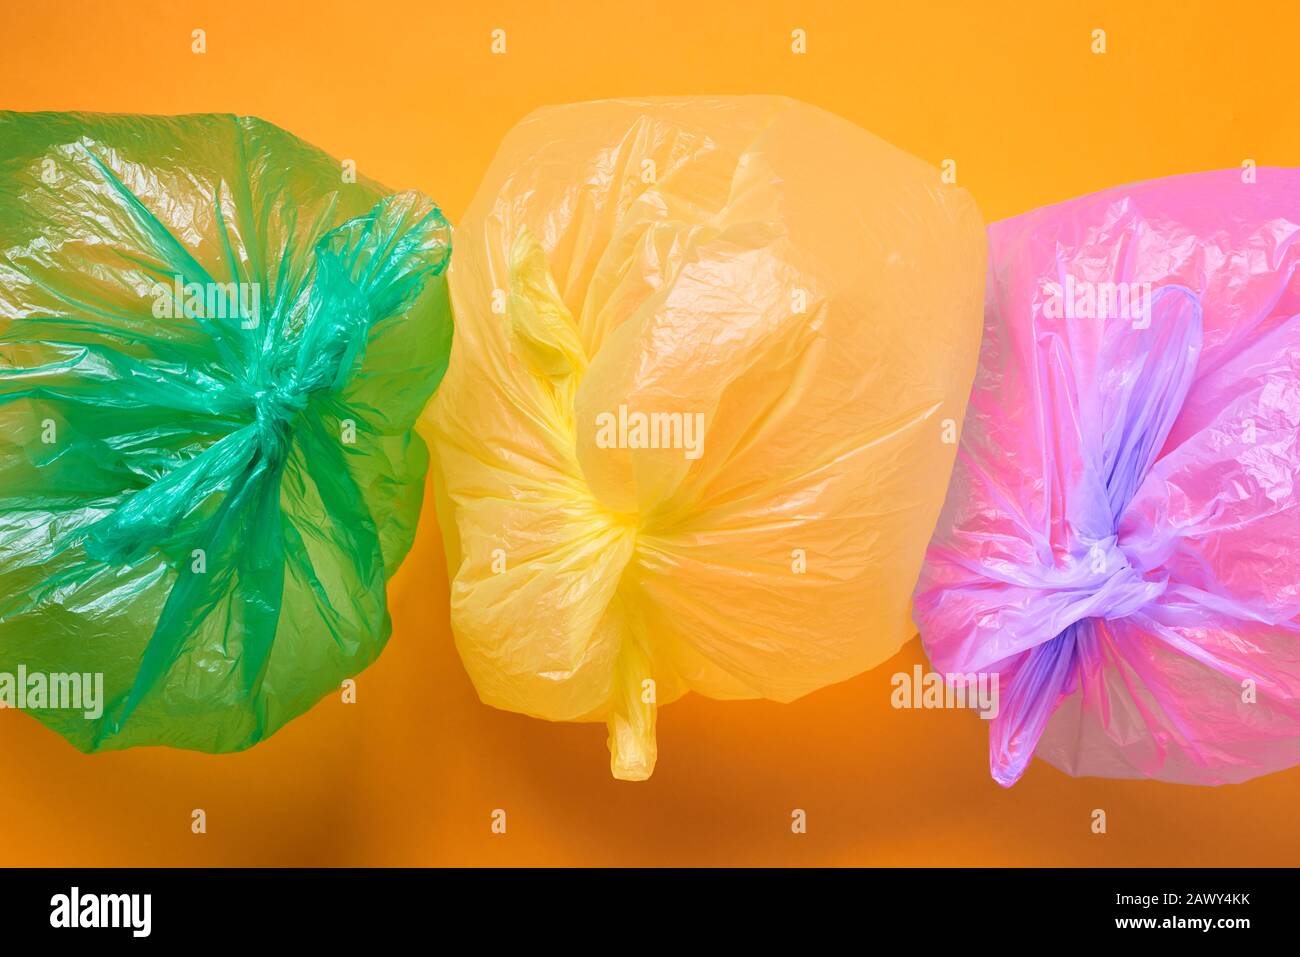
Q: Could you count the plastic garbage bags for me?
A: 3